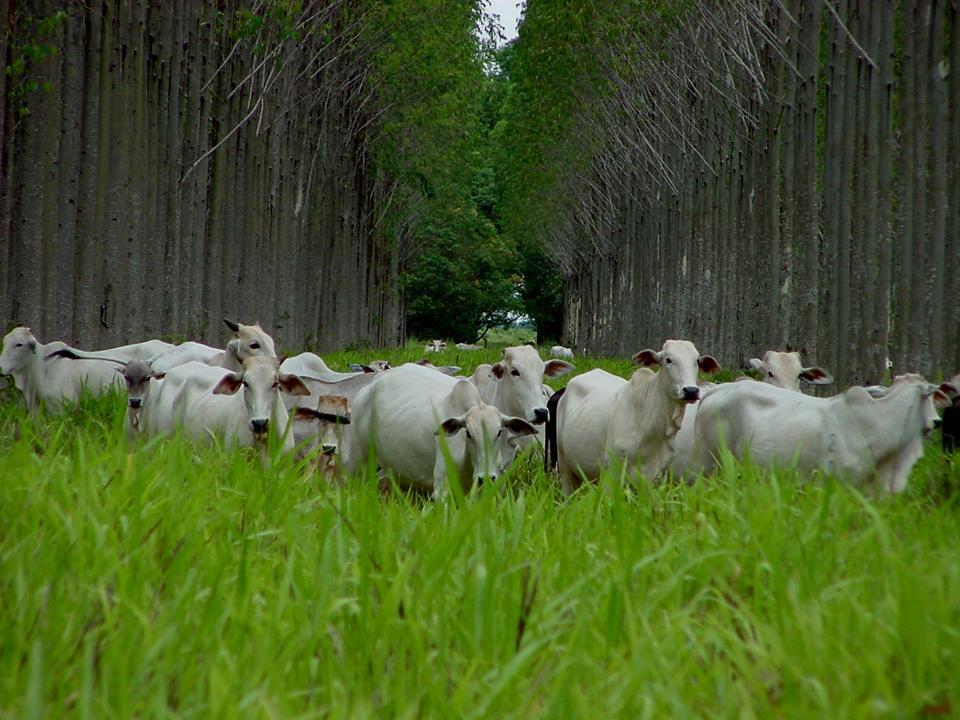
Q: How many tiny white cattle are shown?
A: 3